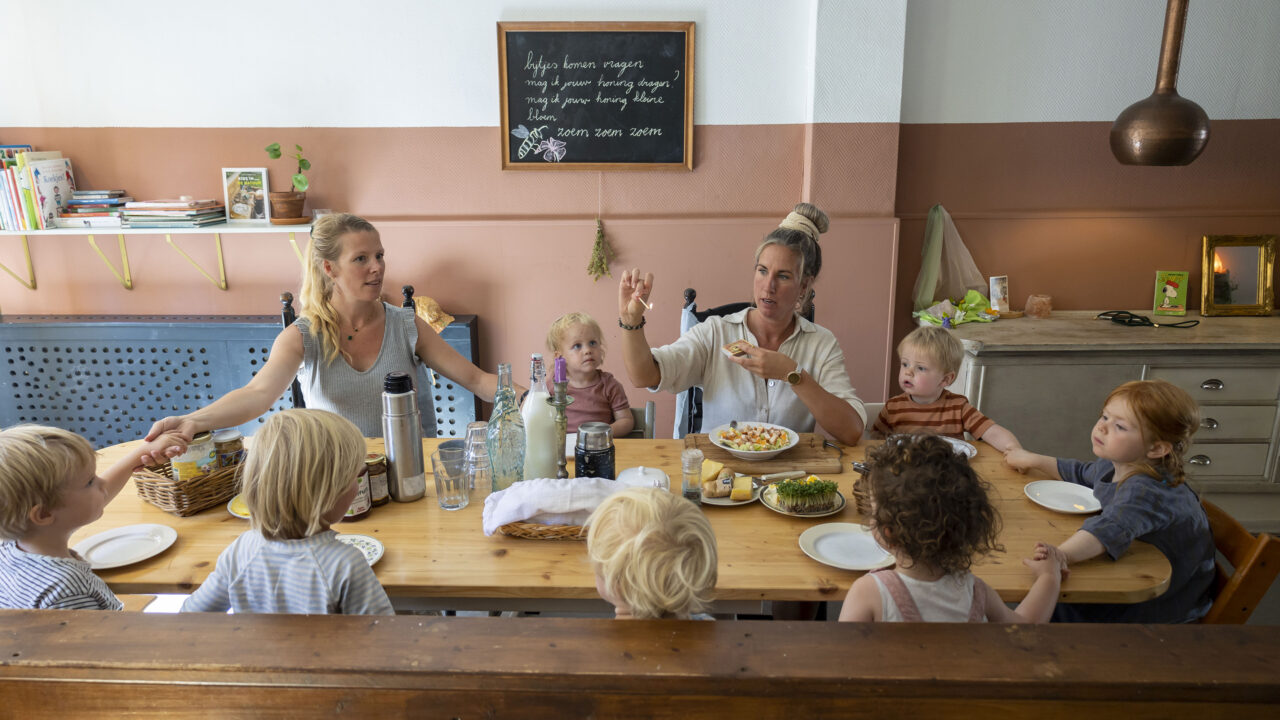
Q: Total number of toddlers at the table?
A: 7